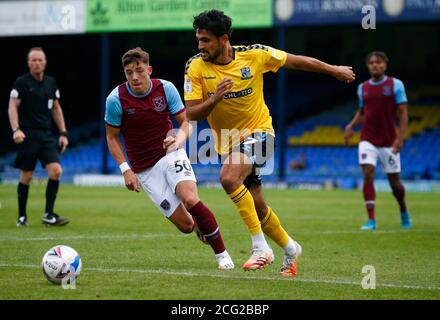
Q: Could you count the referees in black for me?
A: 1